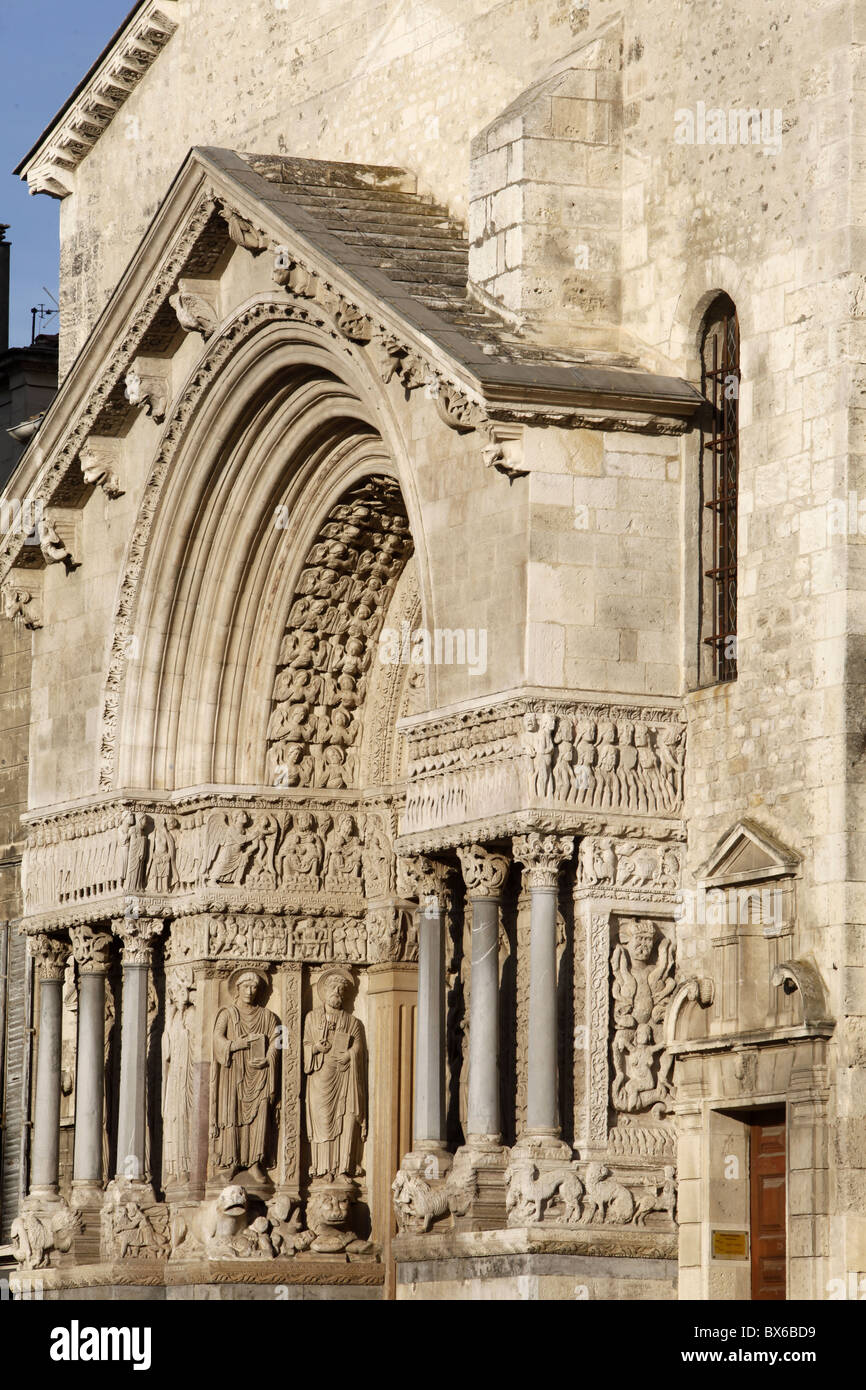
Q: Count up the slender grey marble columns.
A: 6